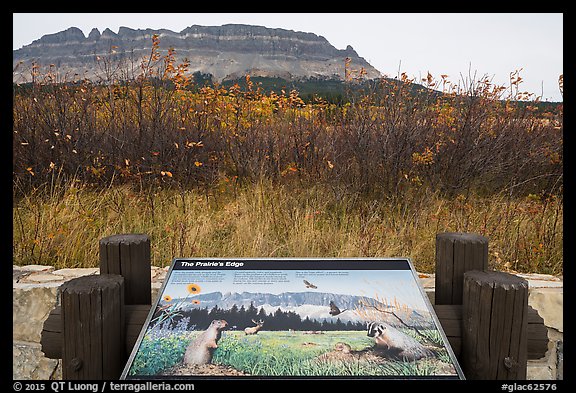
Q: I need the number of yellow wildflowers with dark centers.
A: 3